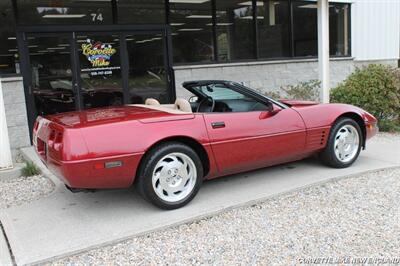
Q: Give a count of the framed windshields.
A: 1